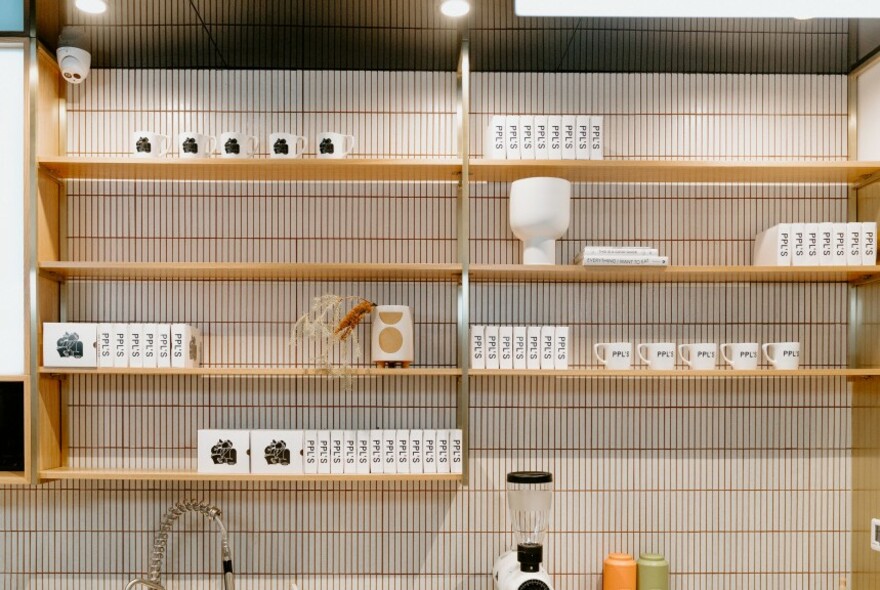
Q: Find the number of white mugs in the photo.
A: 10